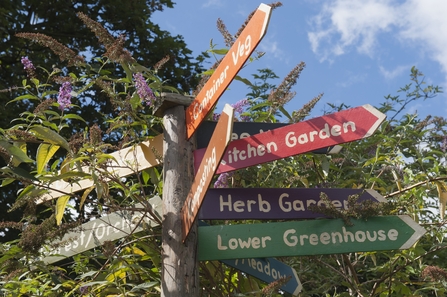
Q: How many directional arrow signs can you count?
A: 9